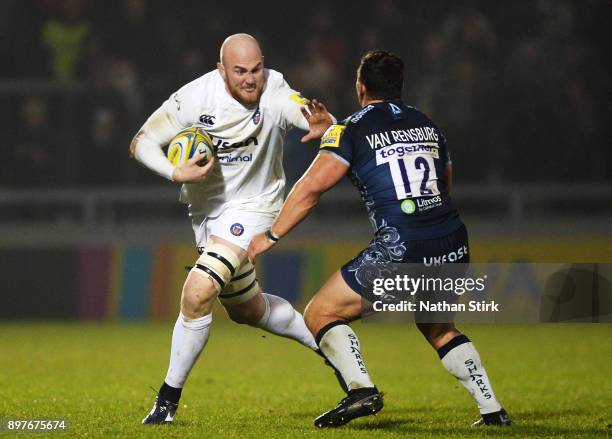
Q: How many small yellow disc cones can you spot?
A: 0